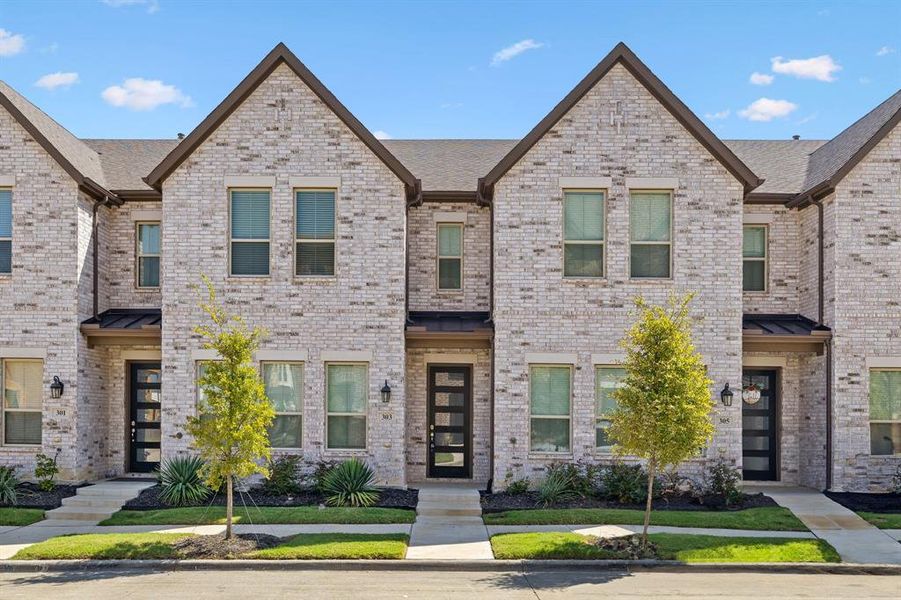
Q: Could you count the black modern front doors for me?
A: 3